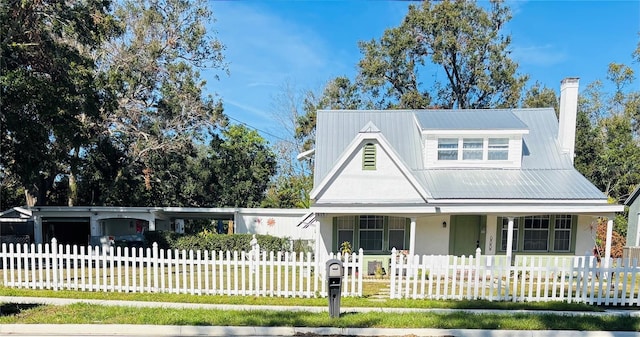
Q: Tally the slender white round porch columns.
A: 4